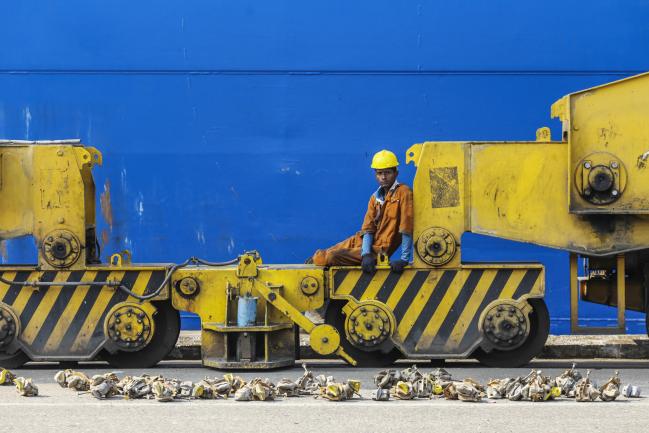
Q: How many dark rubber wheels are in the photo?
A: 4